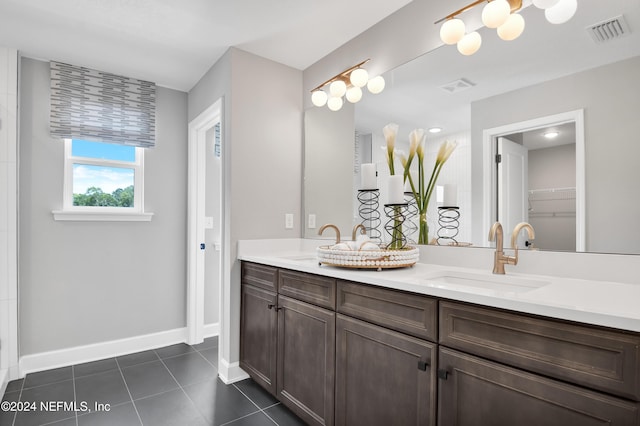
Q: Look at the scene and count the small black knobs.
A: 4